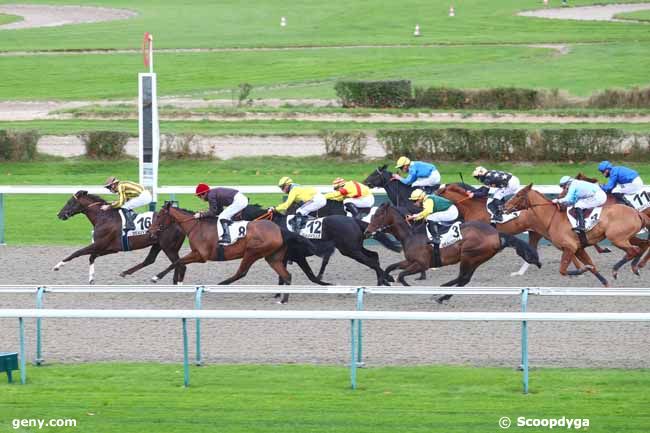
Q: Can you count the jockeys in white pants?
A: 9